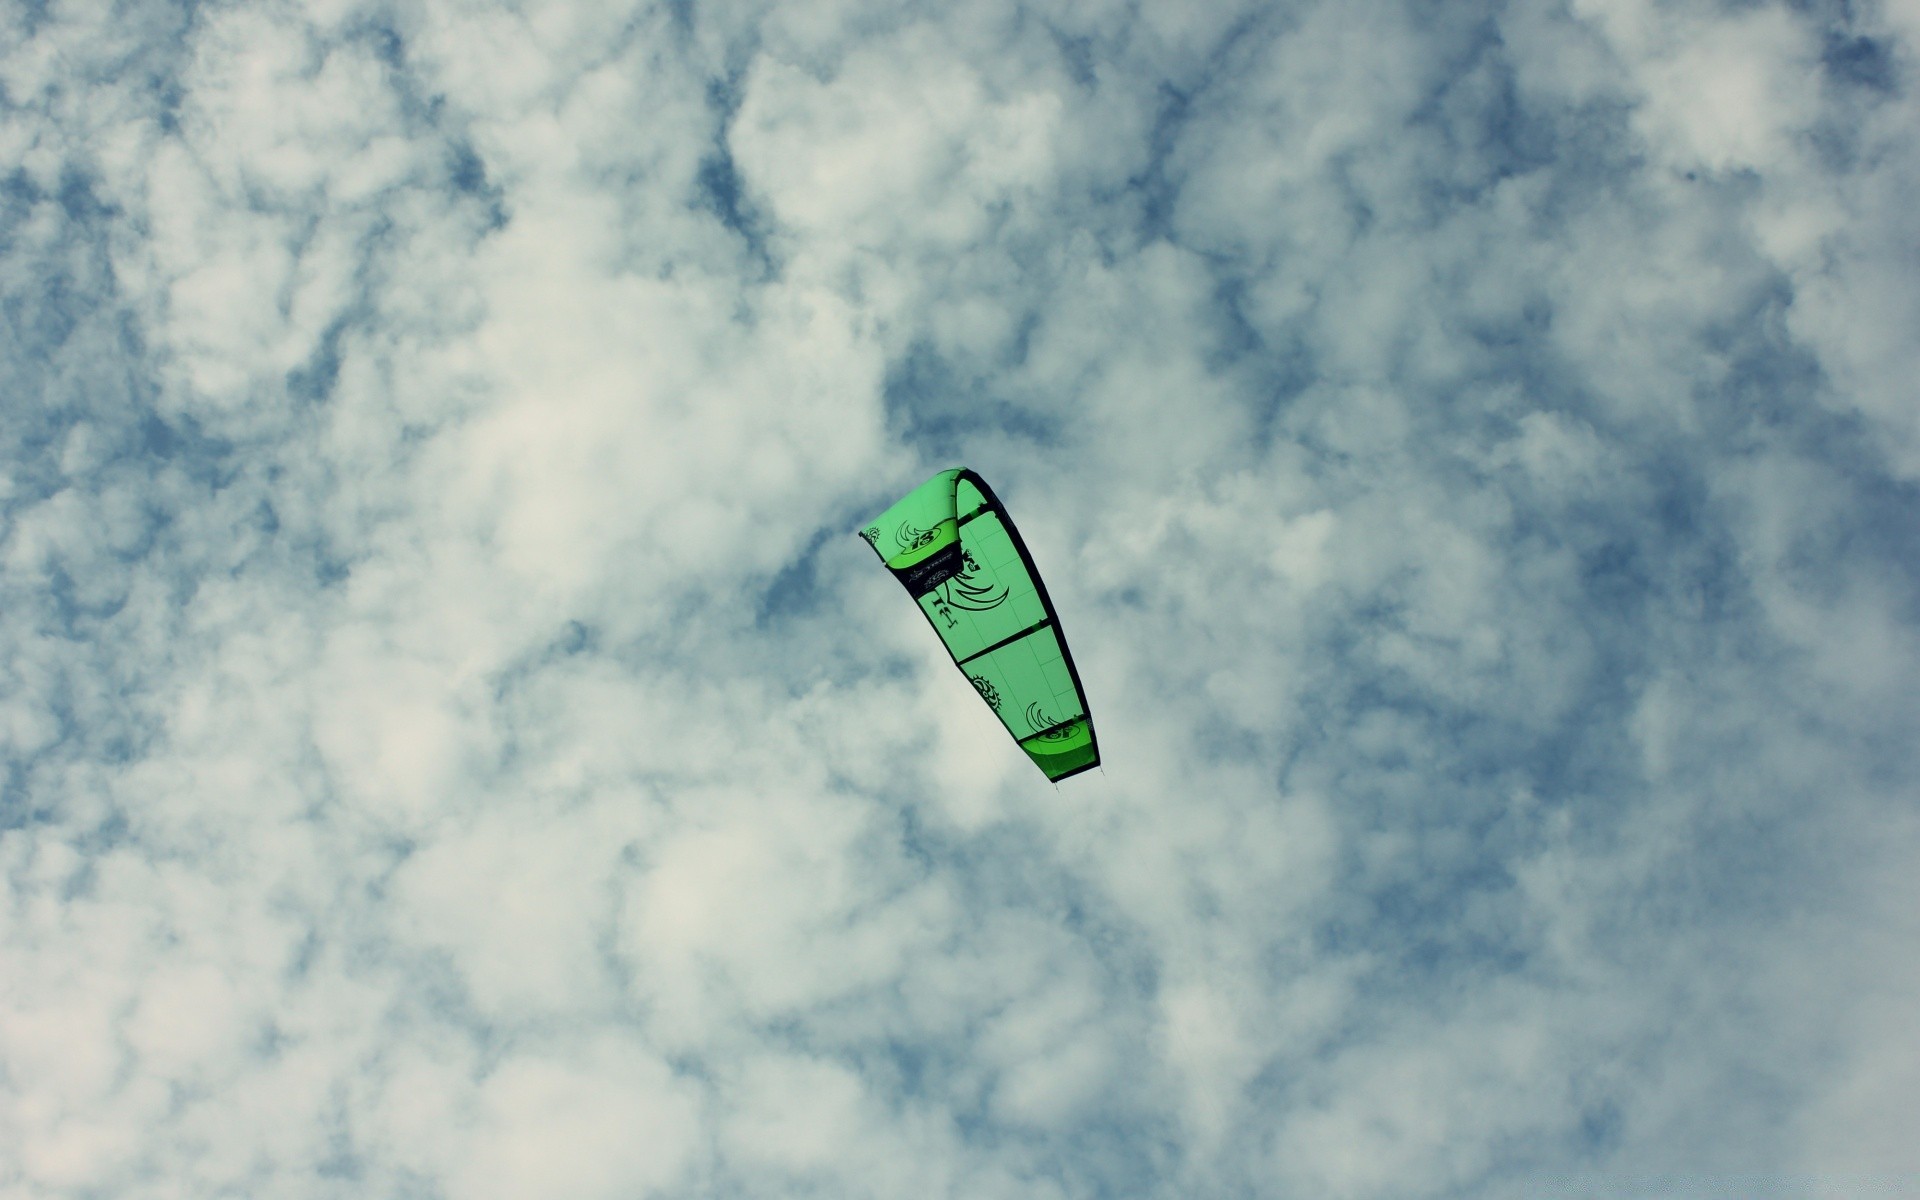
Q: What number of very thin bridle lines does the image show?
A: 2